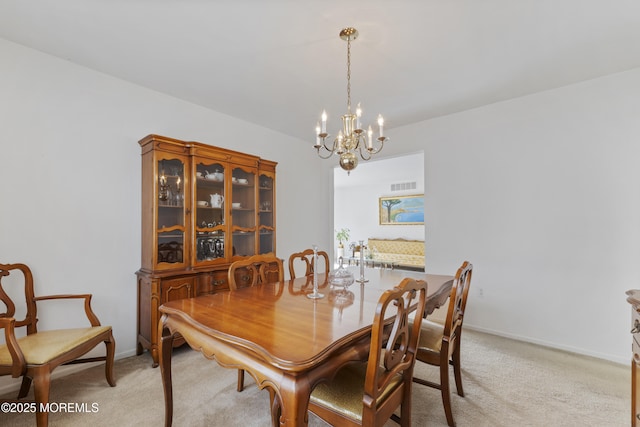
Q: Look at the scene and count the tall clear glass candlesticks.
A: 2